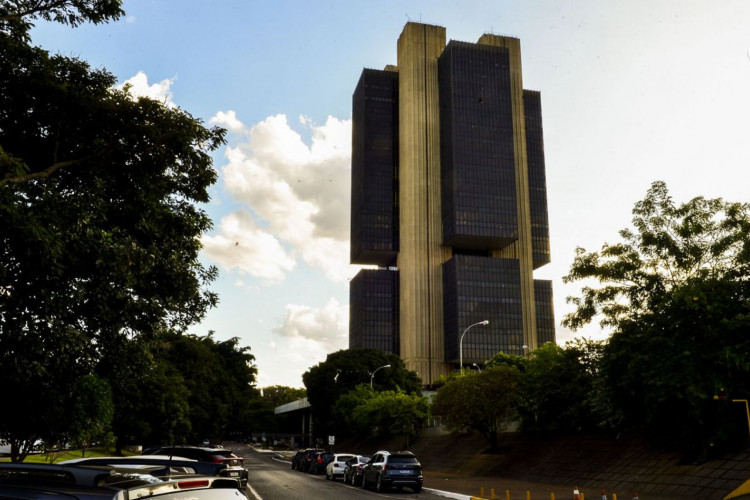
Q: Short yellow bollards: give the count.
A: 7